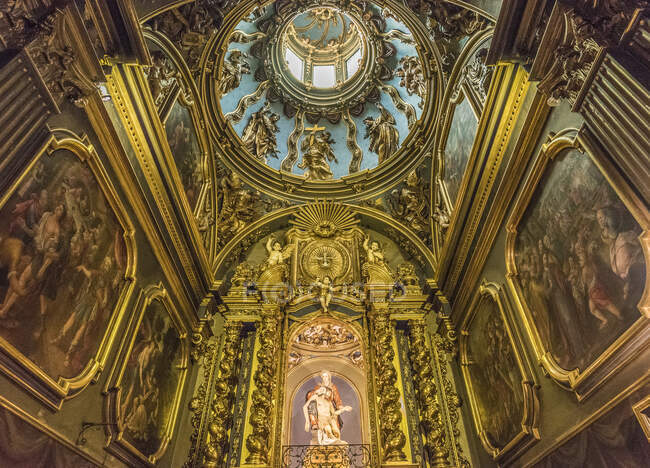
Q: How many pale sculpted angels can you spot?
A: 3